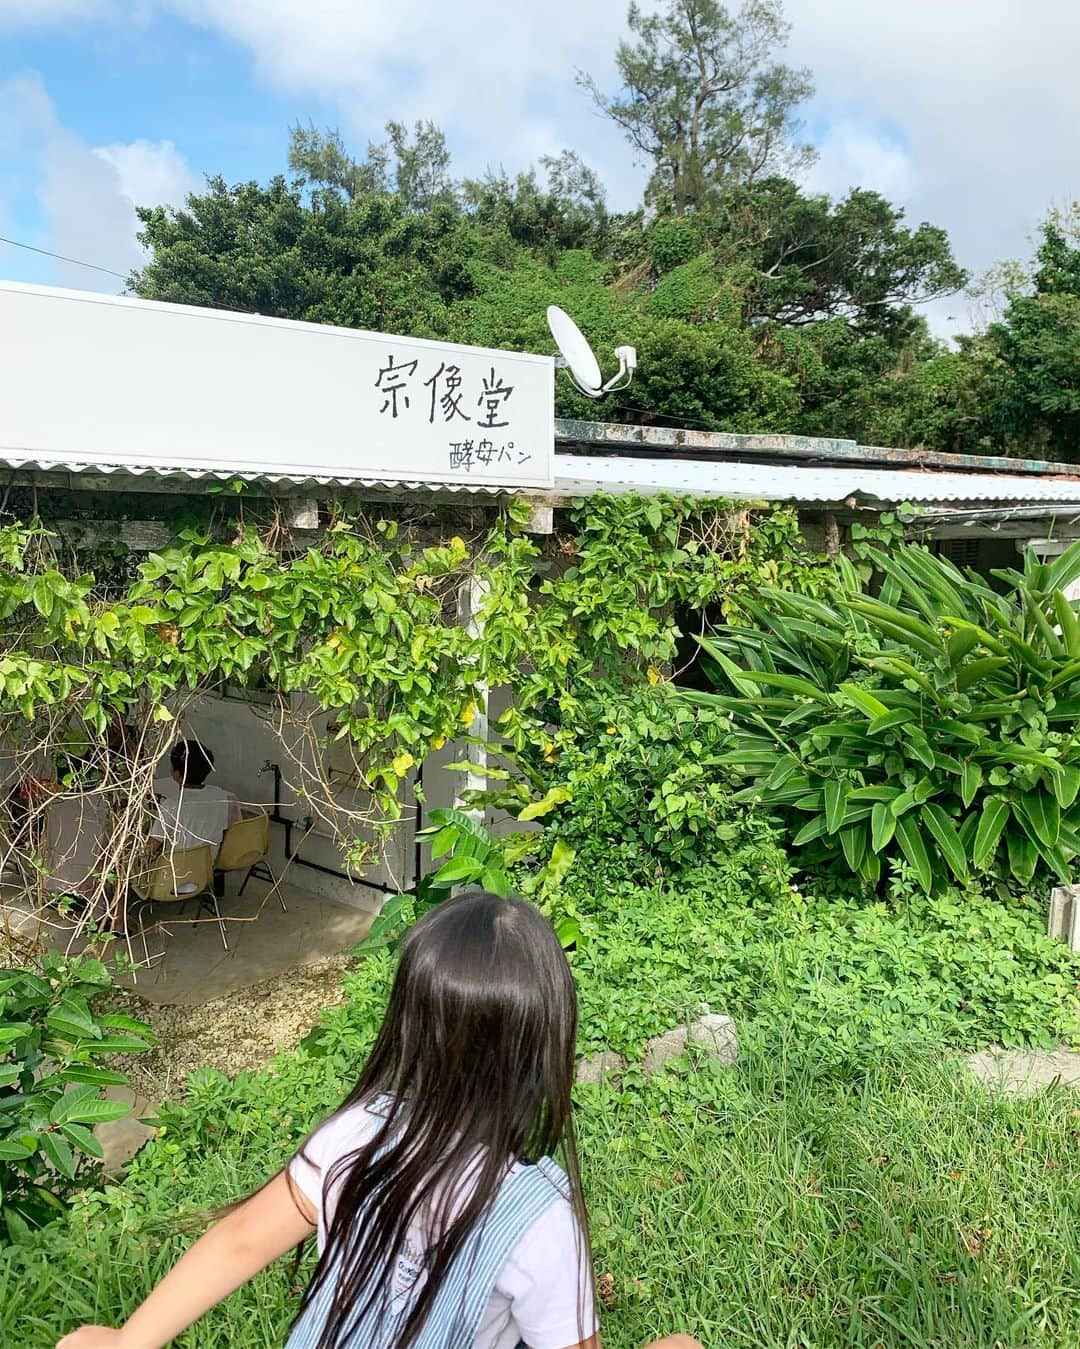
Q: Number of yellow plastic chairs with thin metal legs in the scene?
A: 2